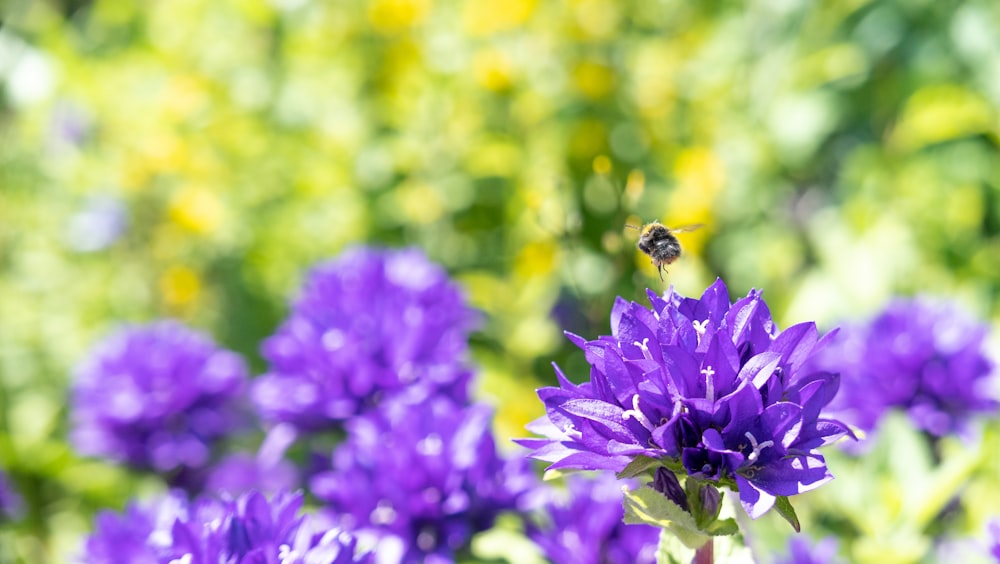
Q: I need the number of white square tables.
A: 0